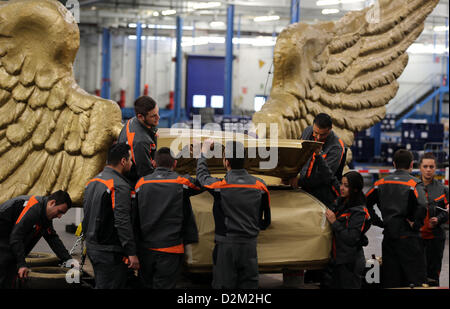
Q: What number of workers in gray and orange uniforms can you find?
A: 9